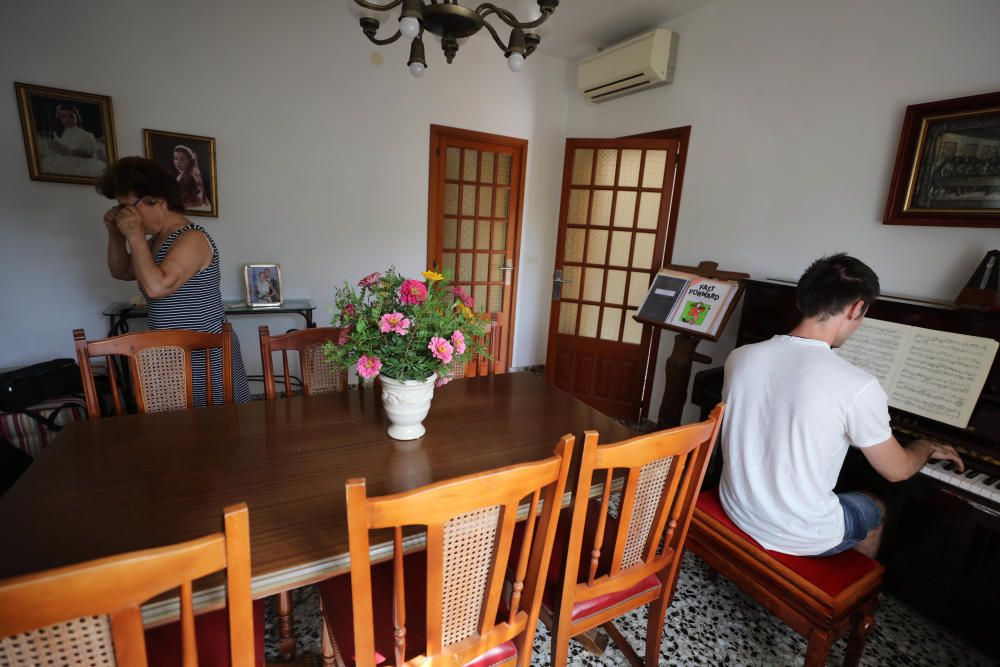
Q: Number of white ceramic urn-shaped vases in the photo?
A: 1